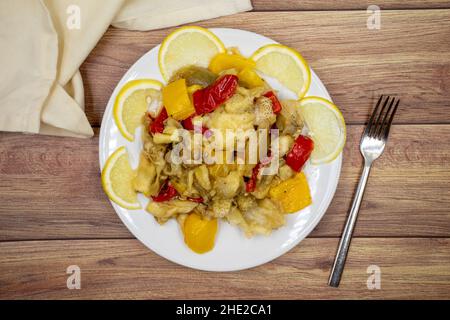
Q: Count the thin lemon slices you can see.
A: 5